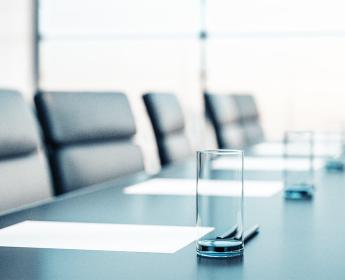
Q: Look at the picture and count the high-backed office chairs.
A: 5